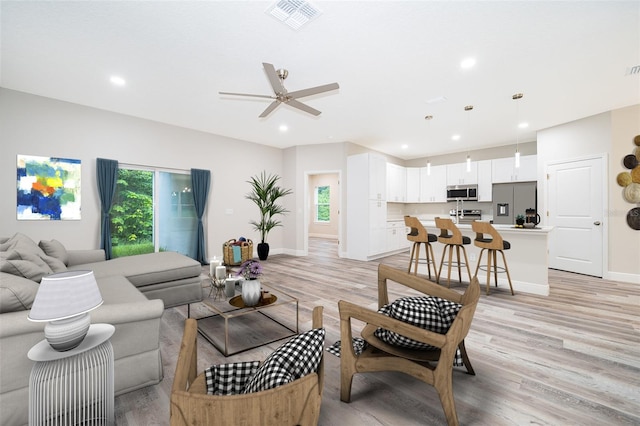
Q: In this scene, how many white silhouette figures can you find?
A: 0